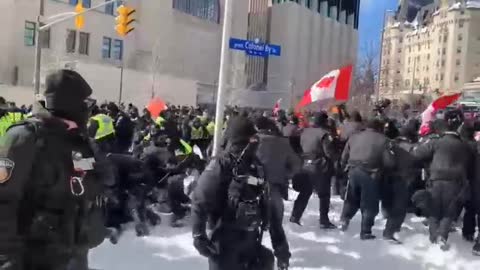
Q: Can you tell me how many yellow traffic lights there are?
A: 2